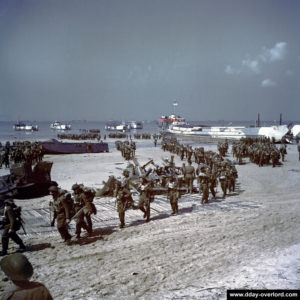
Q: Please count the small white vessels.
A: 4